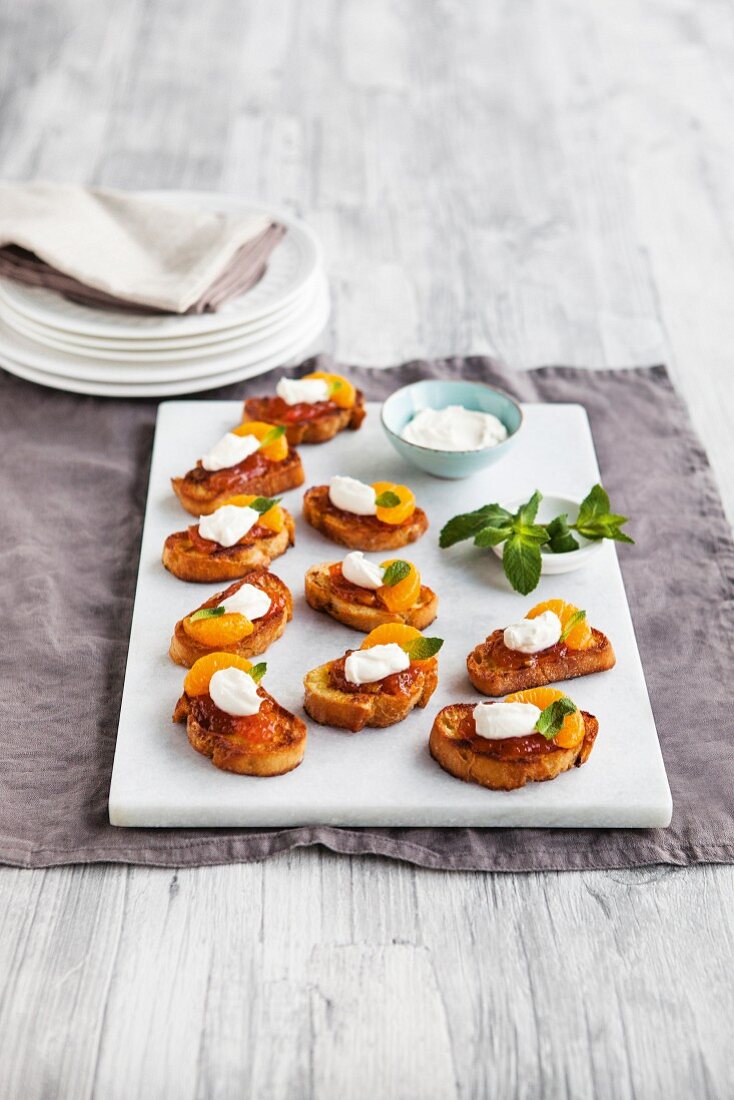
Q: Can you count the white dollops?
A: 10